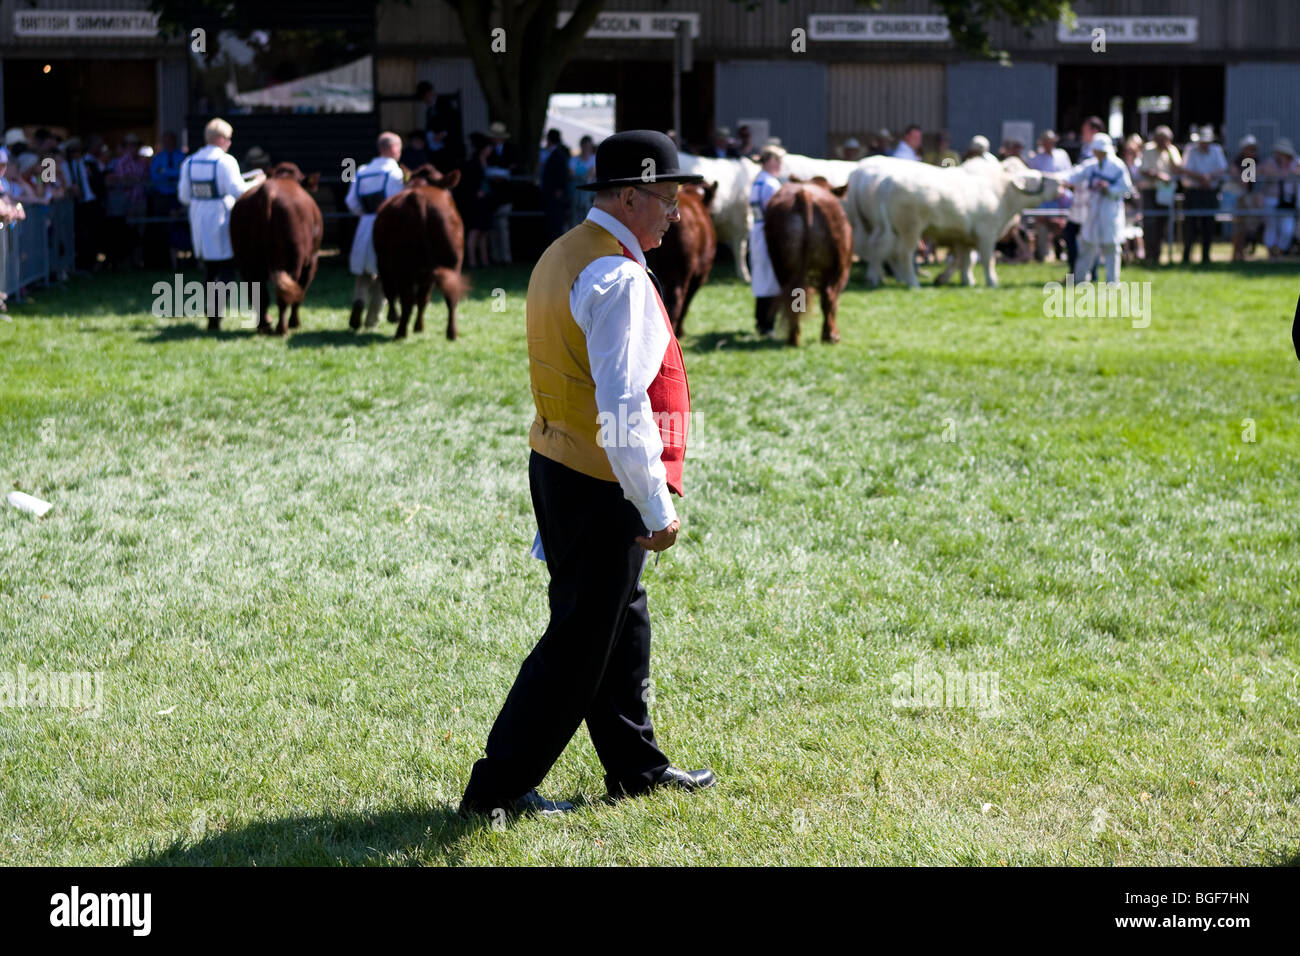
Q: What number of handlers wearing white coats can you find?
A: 4